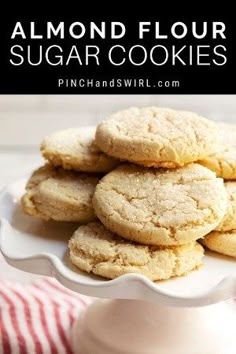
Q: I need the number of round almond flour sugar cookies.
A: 8